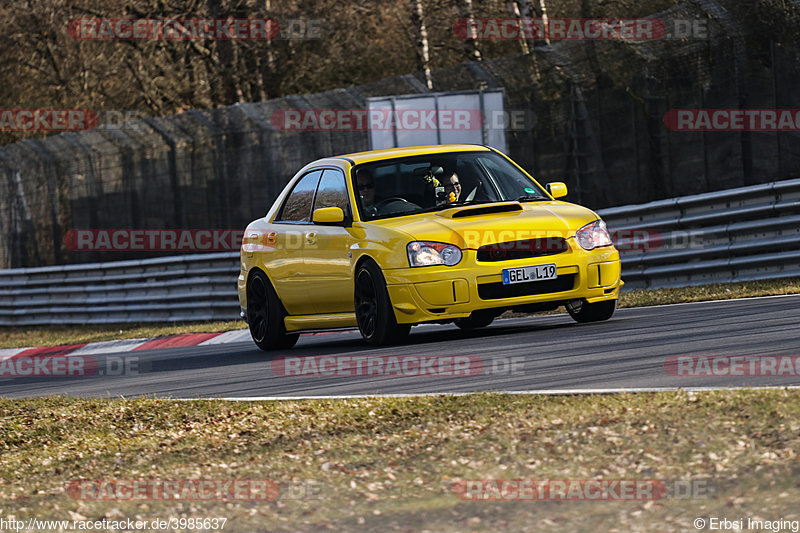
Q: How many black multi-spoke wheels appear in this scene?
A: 2